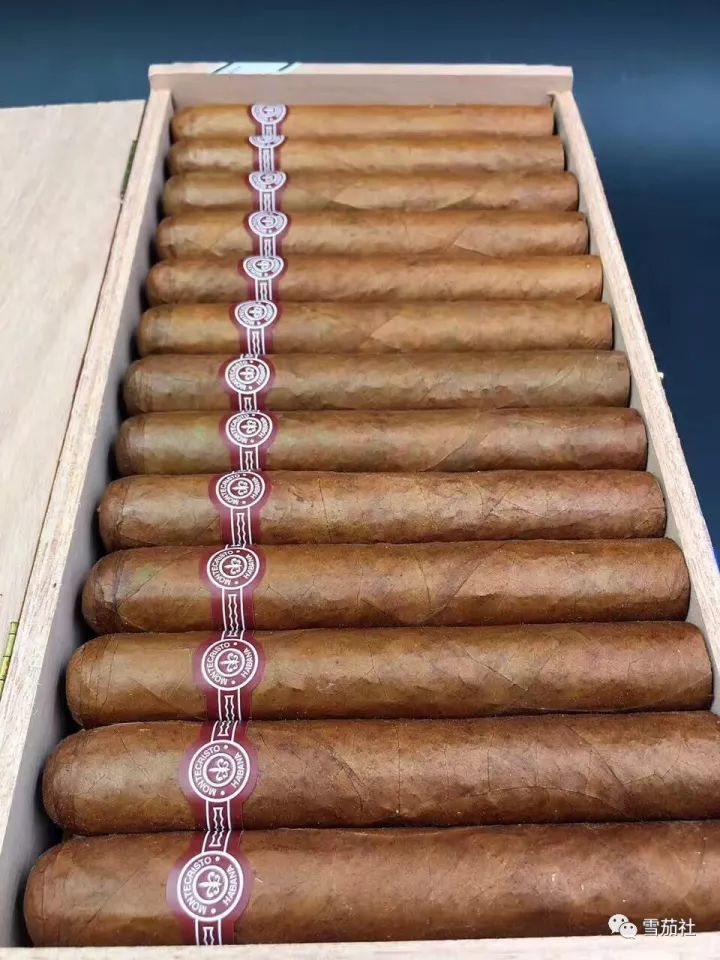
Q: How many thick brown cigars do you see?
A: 13